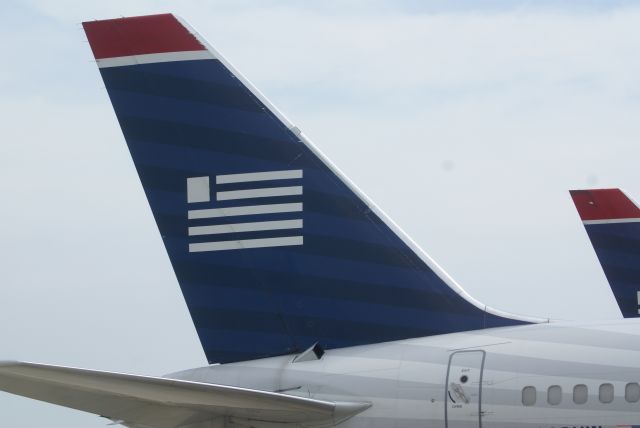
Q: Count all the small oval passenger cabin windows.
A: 5